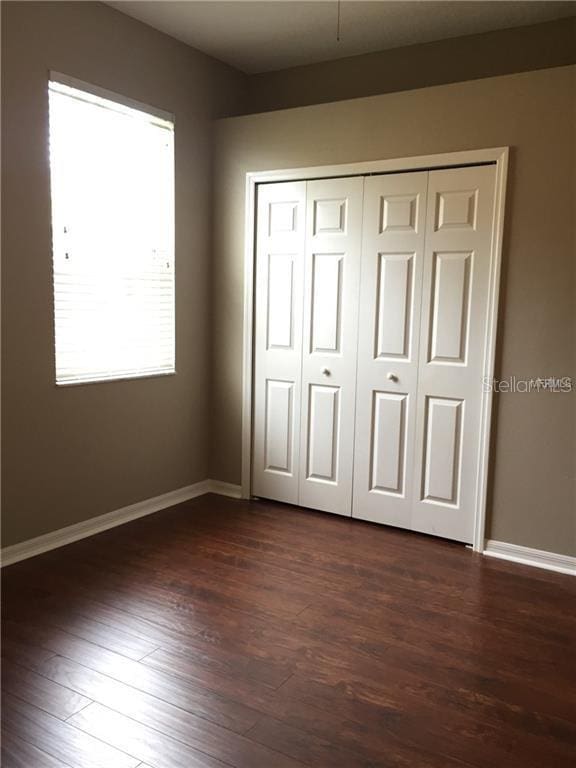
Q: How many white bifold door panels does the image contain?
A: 4